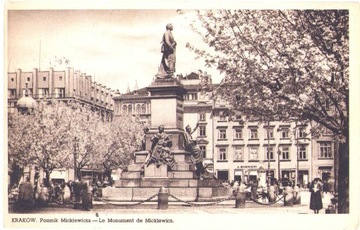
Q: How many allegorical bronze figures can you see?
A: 3